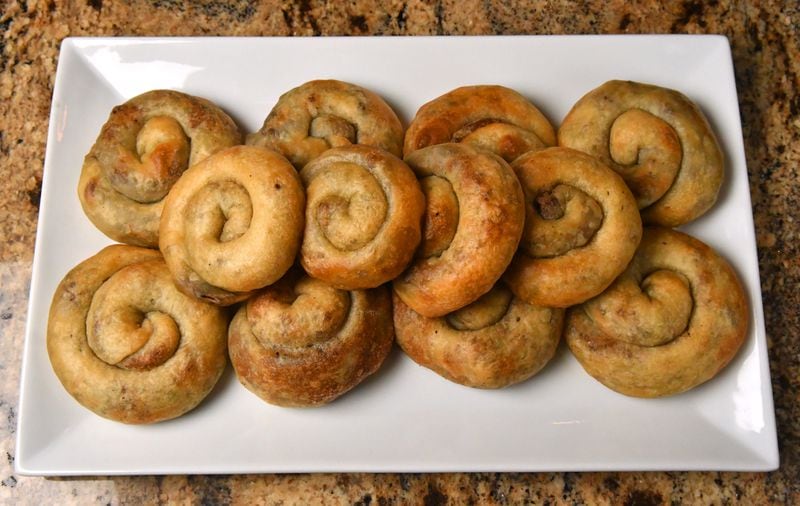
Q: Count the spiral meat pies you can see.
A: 12